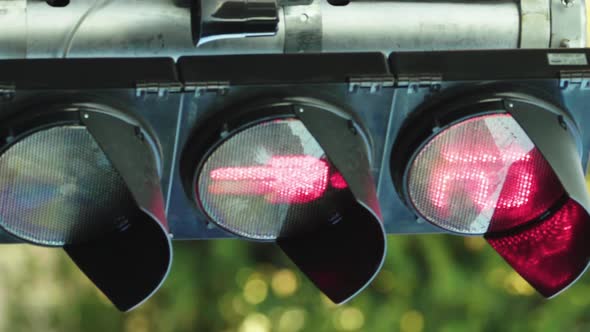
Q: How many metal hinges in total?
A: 6